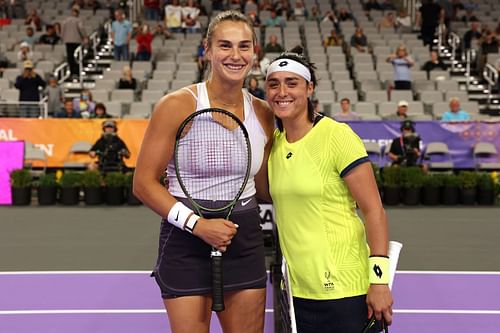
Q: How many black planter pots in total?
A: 12